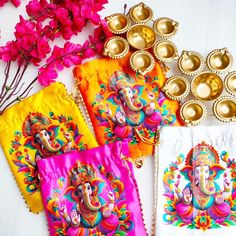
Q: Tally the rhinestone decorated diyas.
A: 12